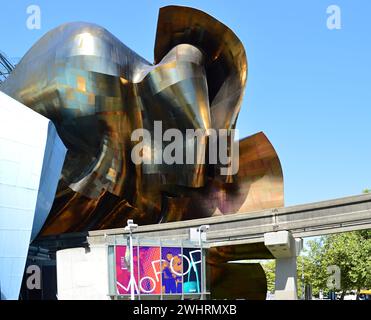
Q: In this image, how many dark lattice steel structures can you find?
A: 1